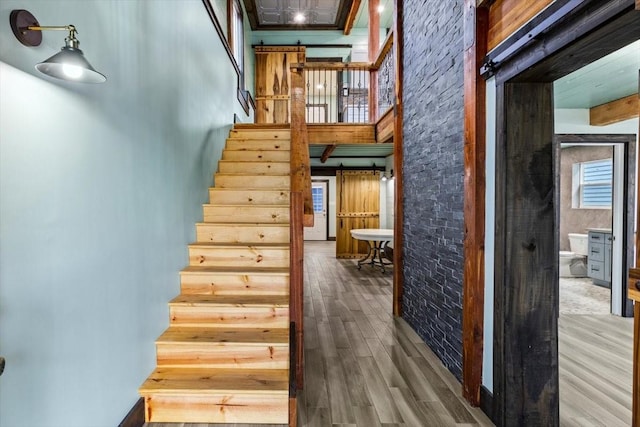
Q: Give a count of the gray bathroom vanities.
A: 1